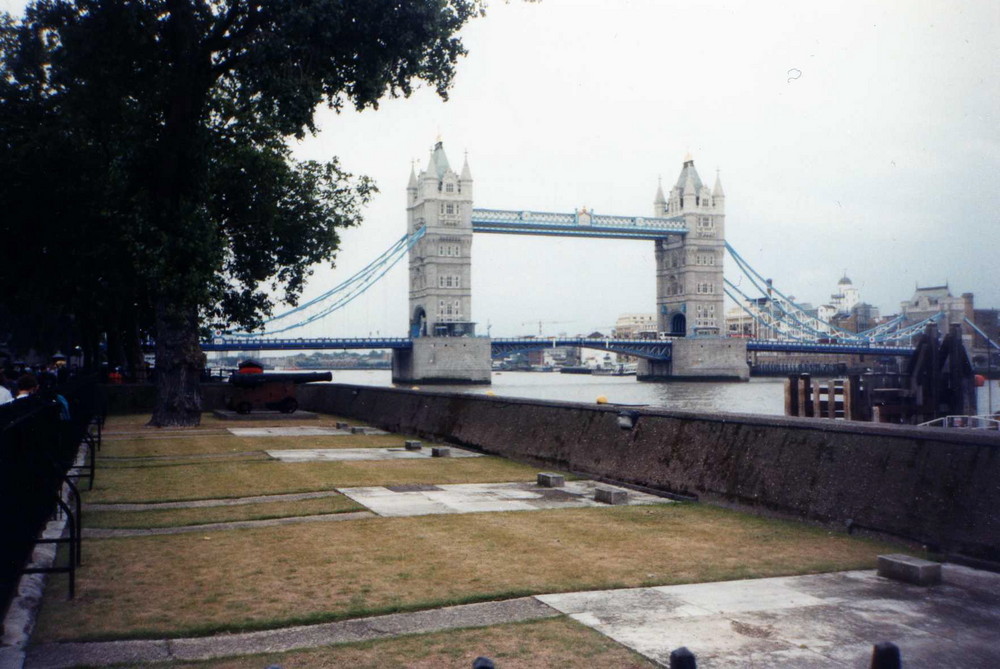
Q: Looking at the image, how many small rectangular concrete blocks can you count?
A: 7